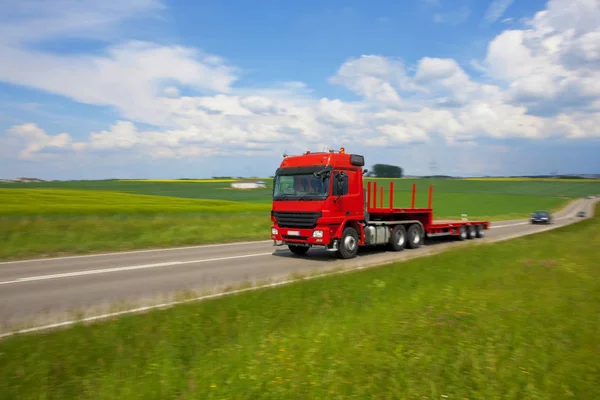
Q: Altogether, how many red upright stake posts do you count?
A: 6